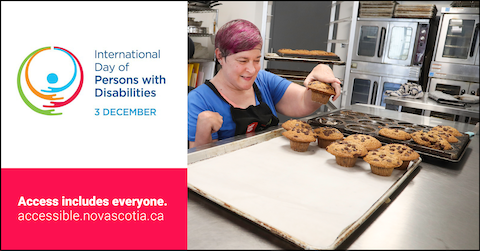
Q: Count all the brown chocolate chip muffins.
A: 12